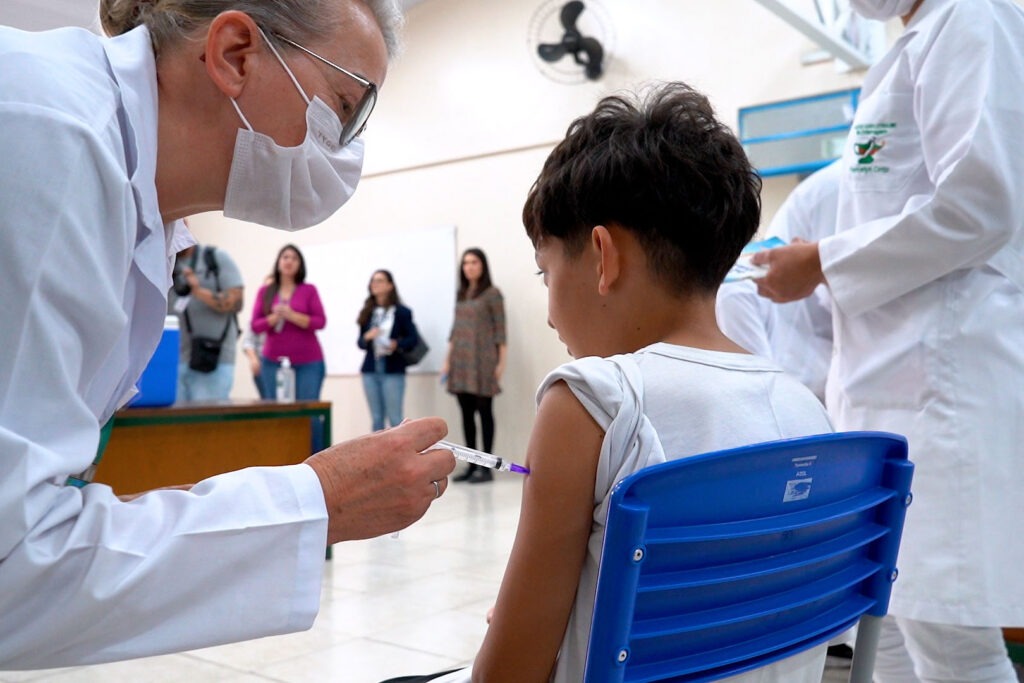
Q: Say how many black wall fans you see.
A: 1